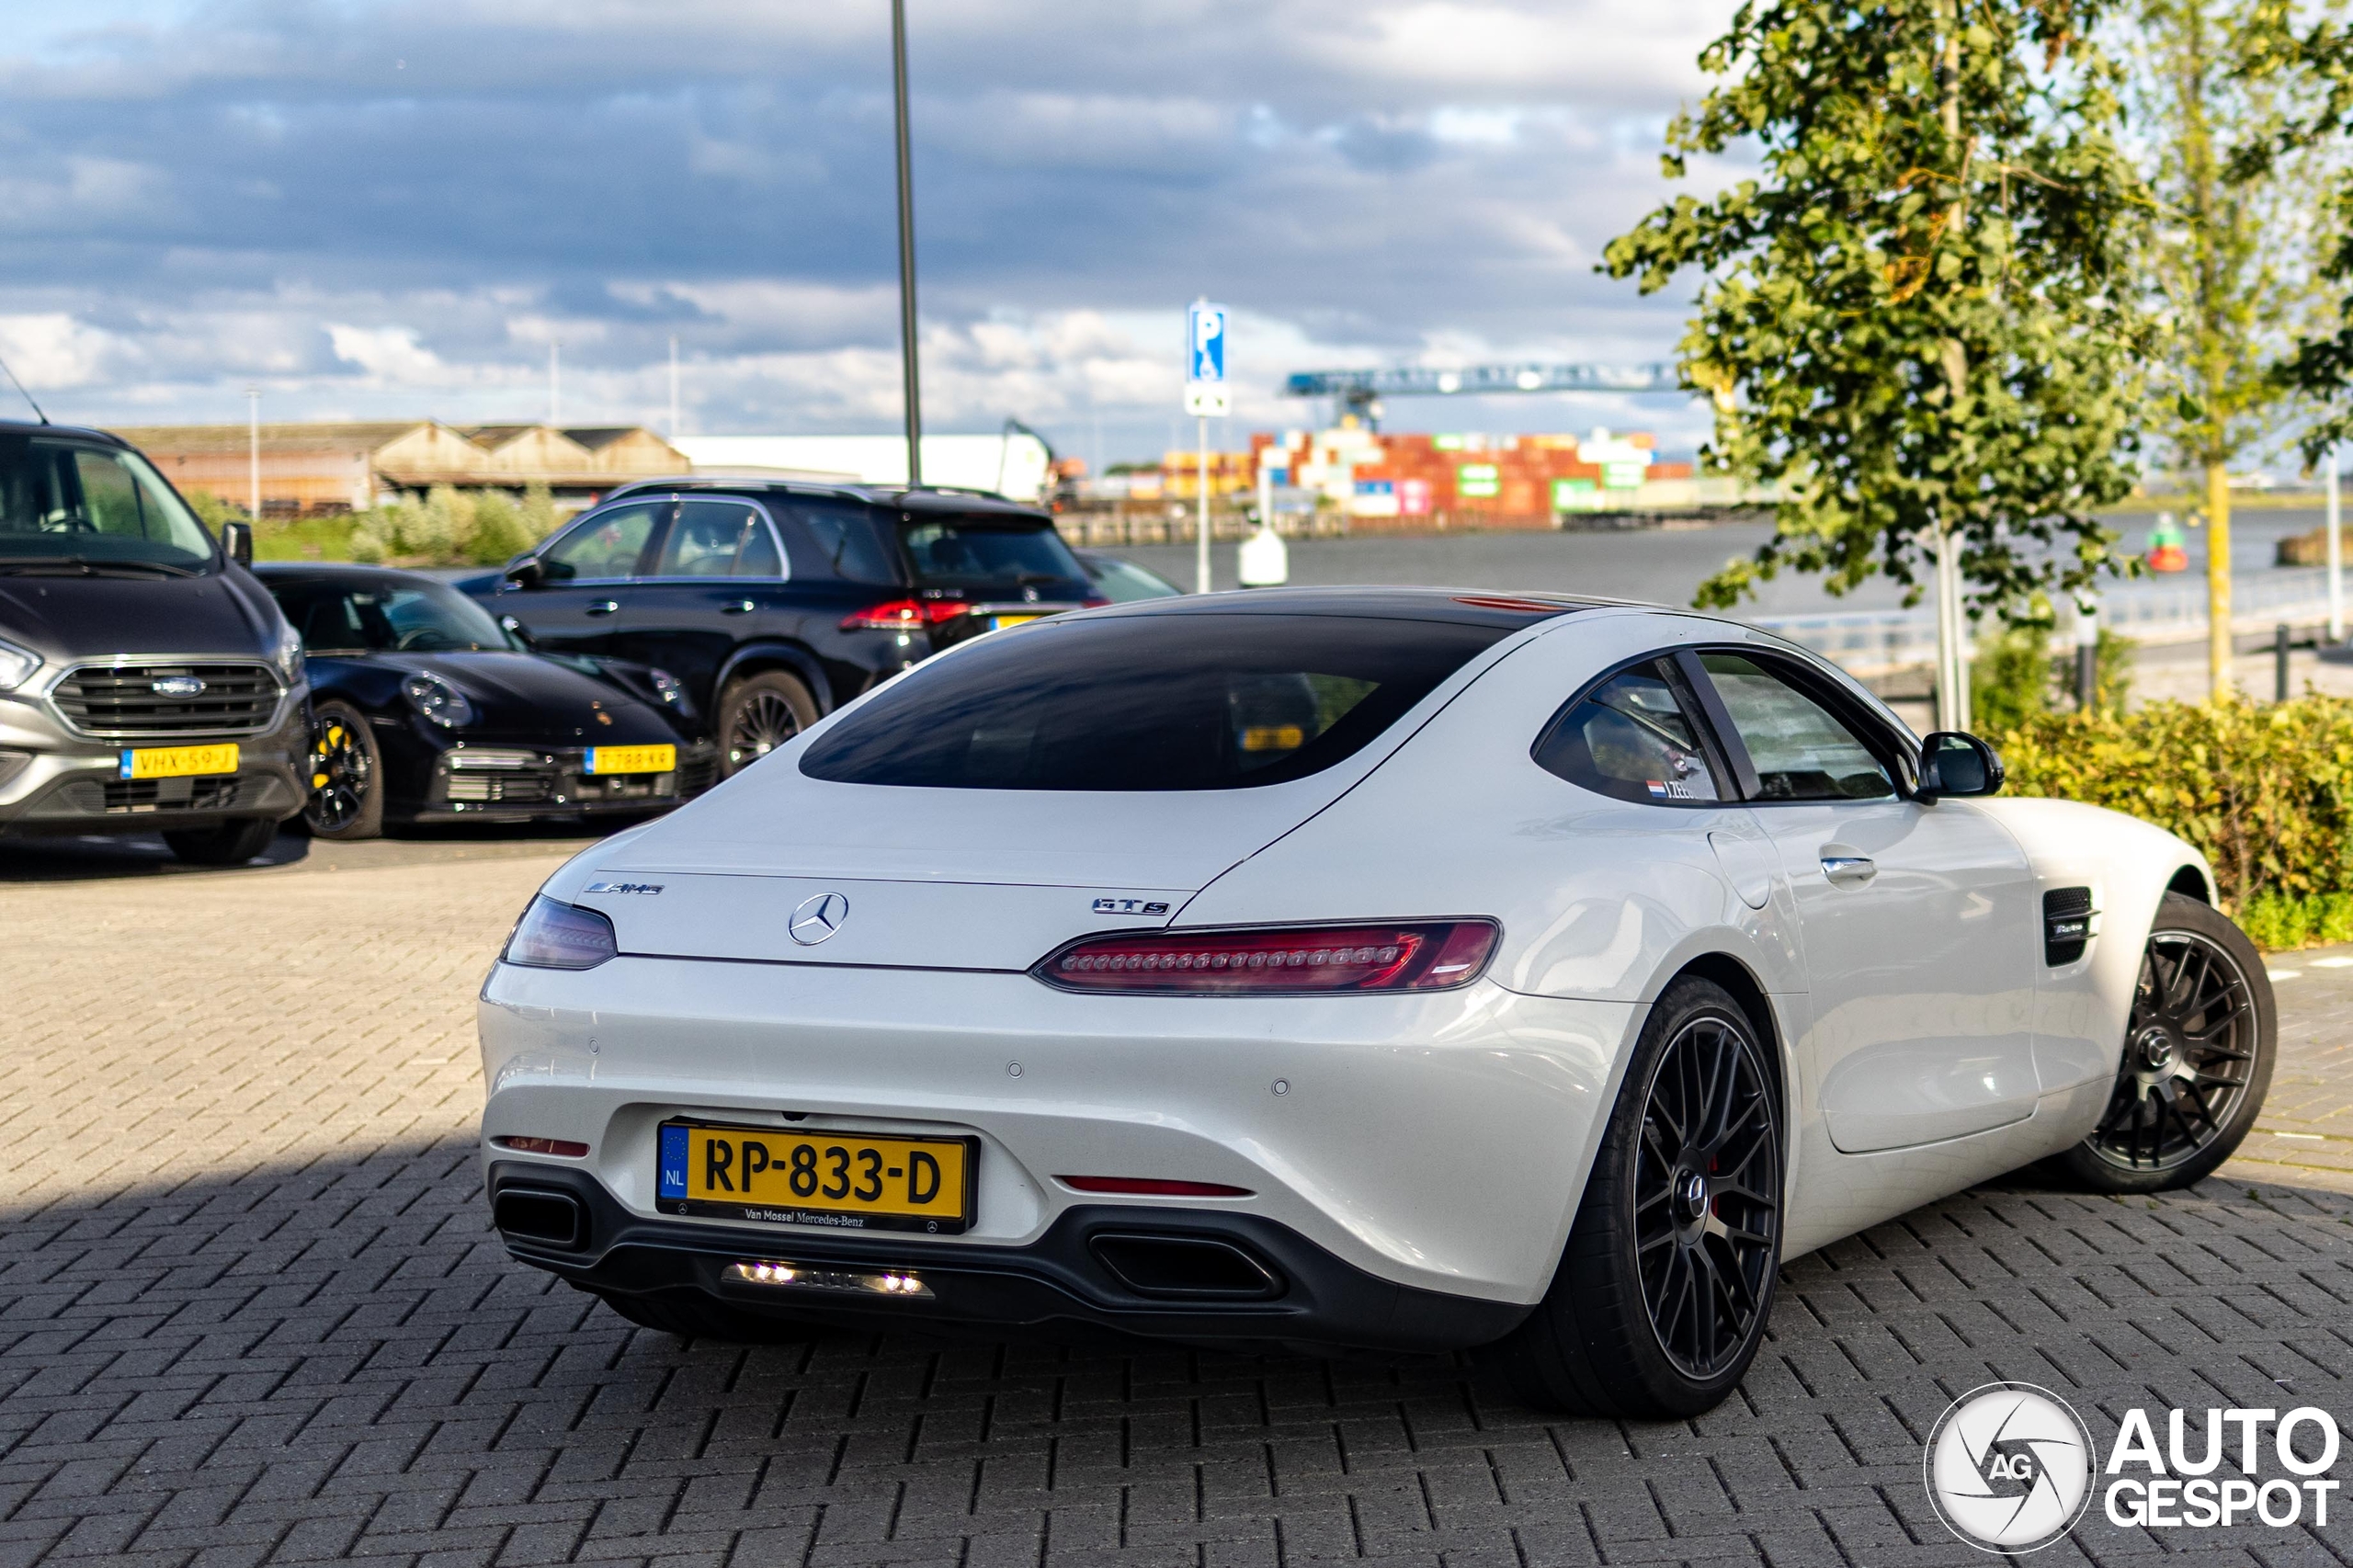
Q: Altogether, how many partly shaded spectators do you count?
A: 0